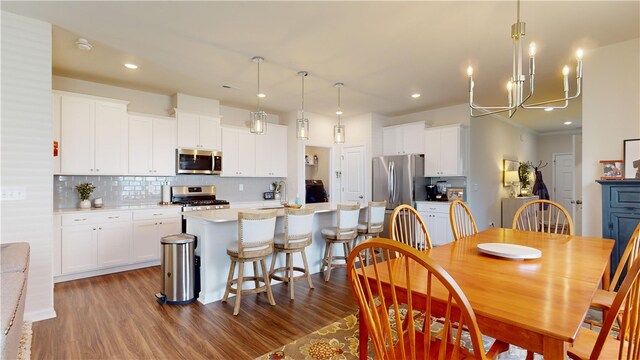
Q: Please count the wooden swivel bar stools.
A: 4